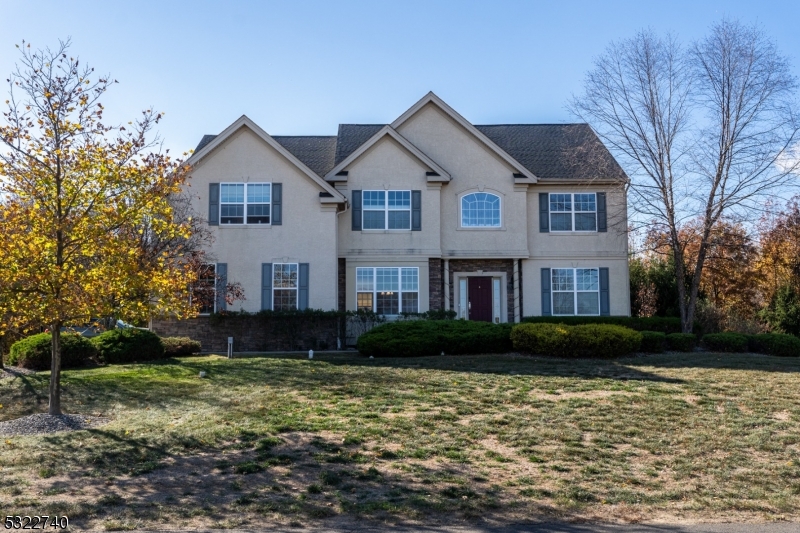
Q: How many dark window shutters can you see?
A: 11